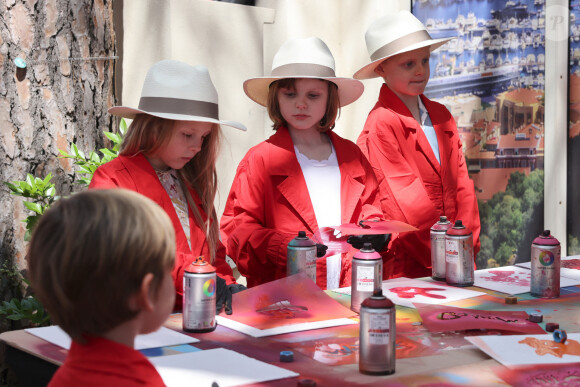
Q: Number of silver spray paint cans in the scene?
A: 7